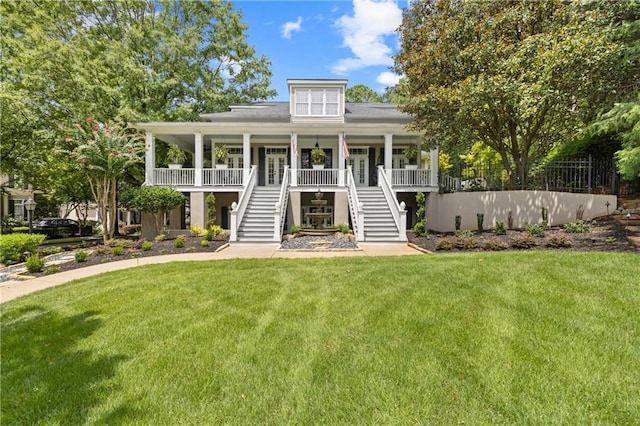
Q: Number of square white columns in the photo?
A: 7